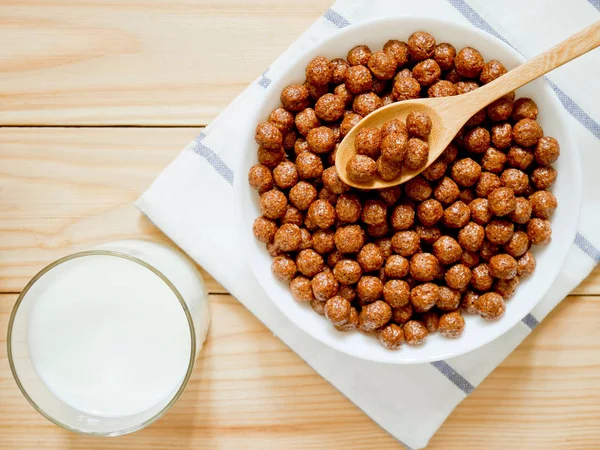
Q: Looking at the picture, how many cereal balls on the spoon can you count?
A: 7